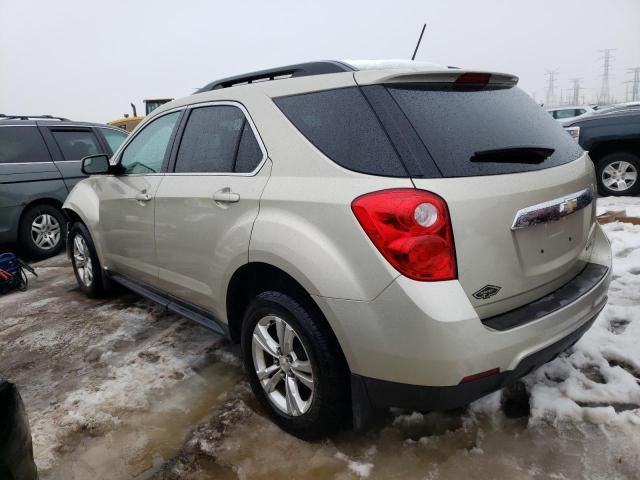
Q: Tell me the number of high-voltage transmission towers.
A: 4